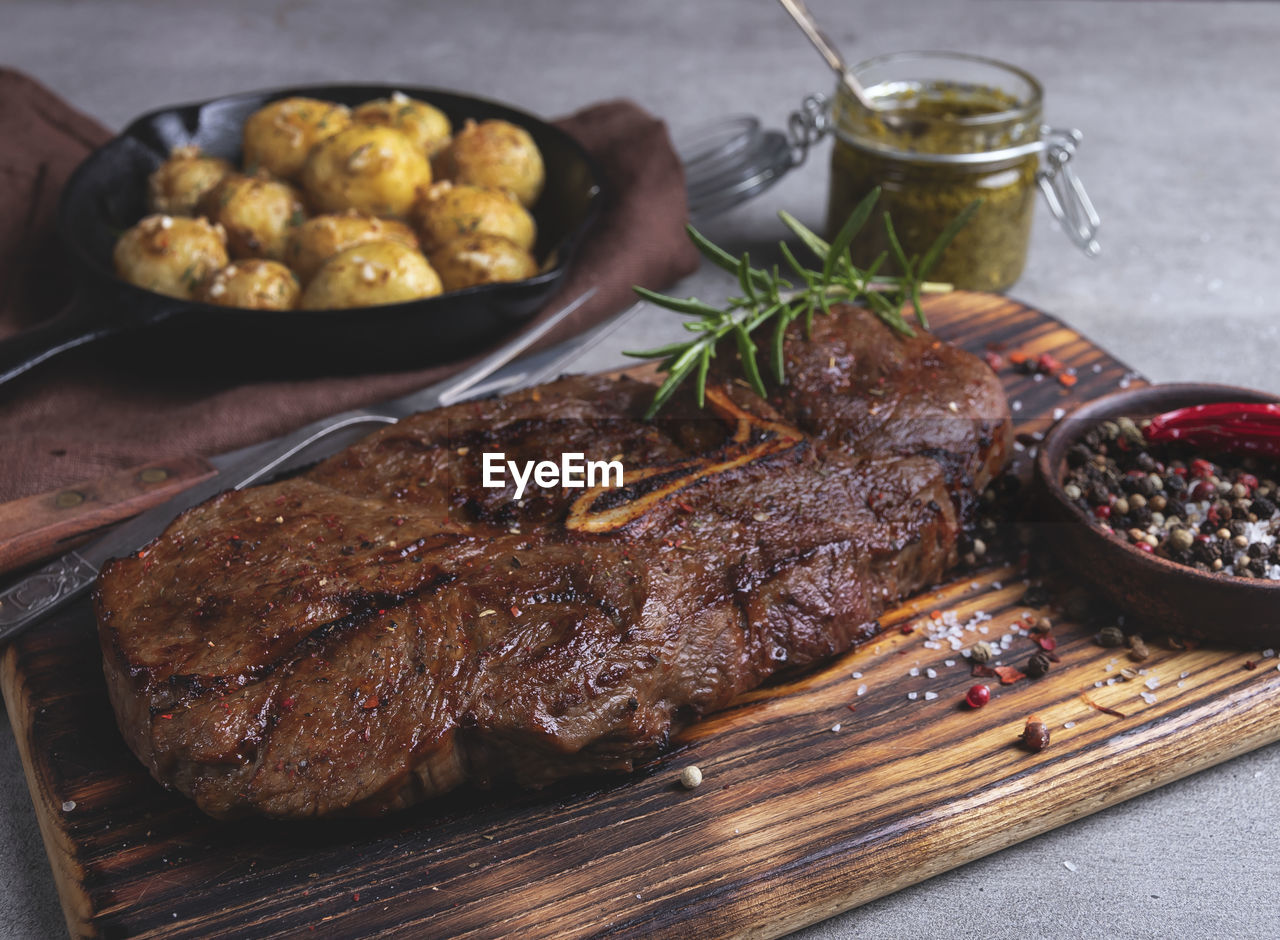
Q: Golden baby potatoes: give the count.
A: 12